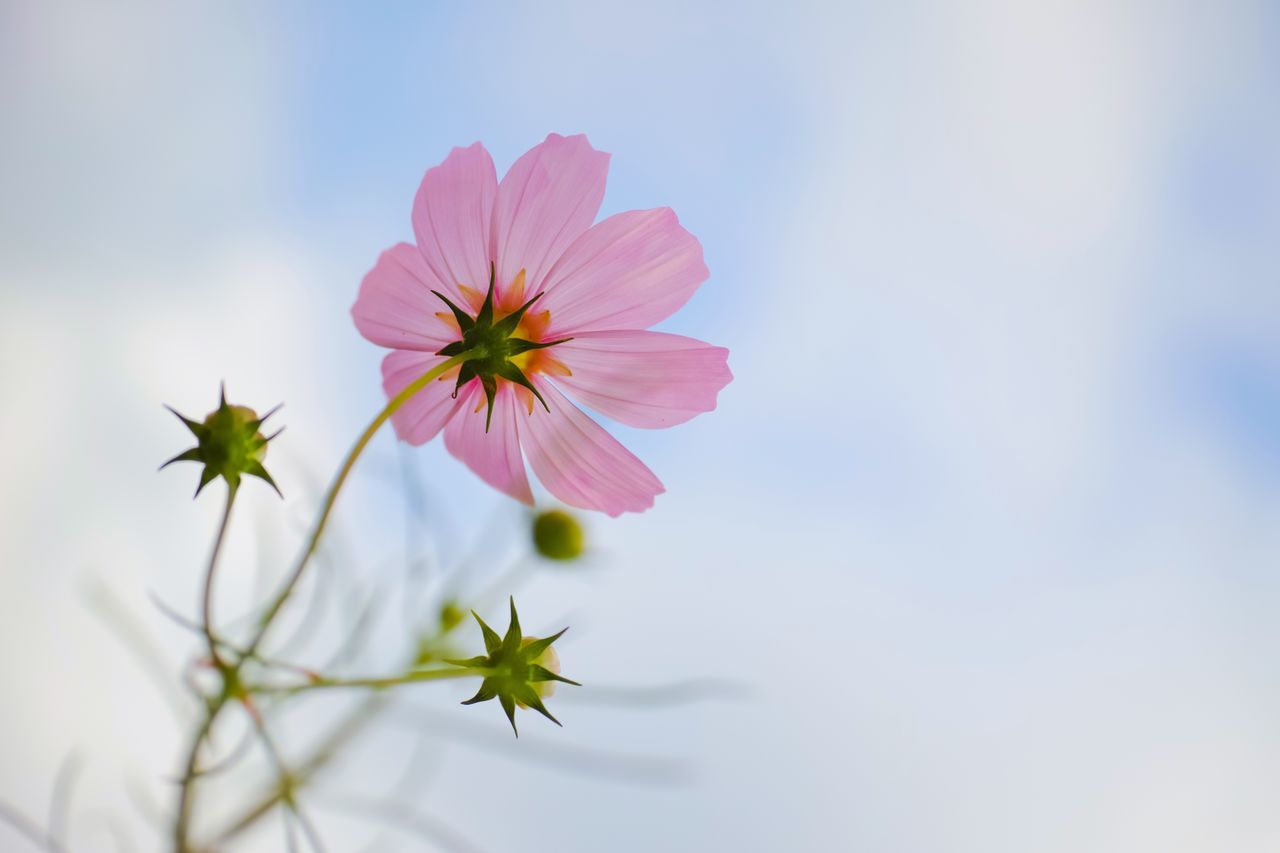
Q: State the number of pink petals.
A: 8